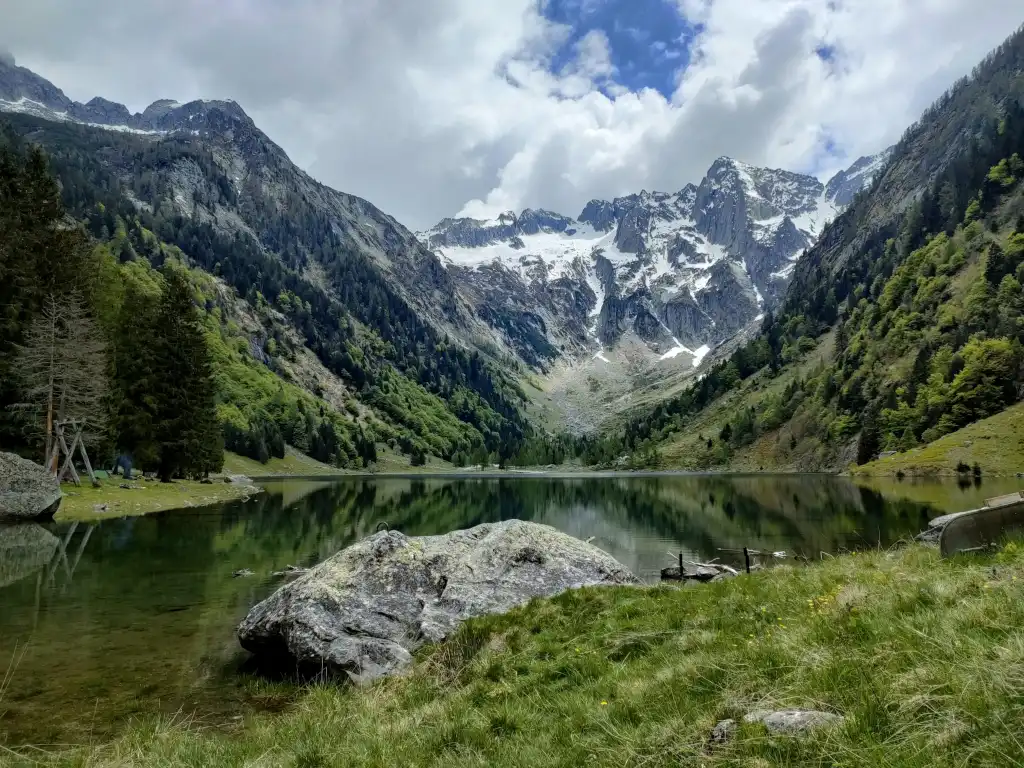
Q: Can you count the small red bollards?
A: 0